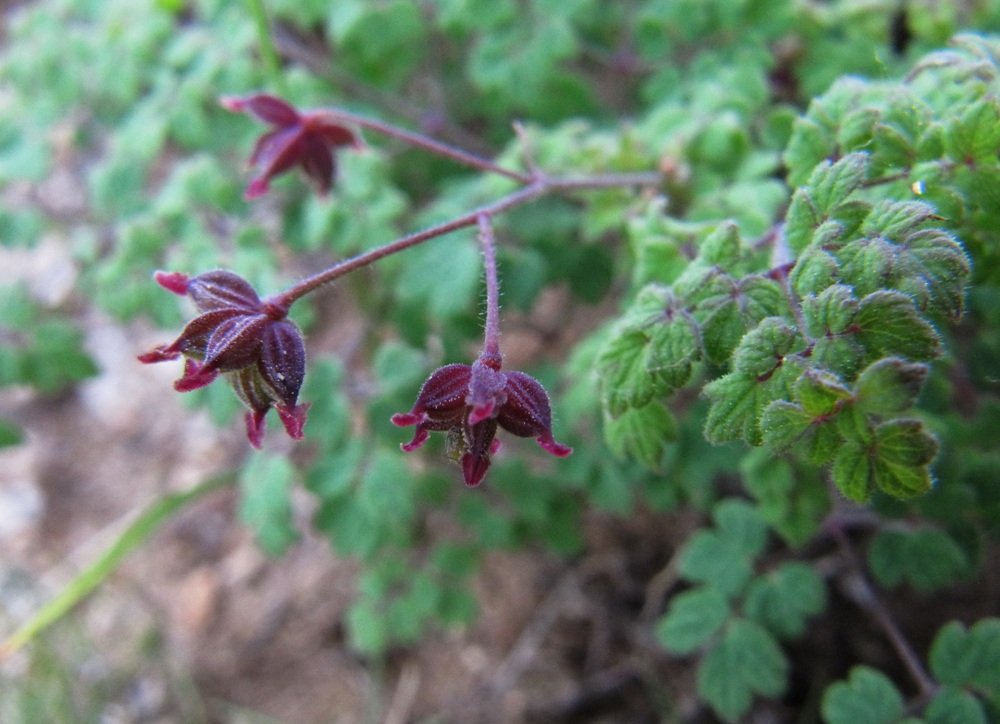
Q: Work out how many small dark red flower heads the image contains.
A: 3